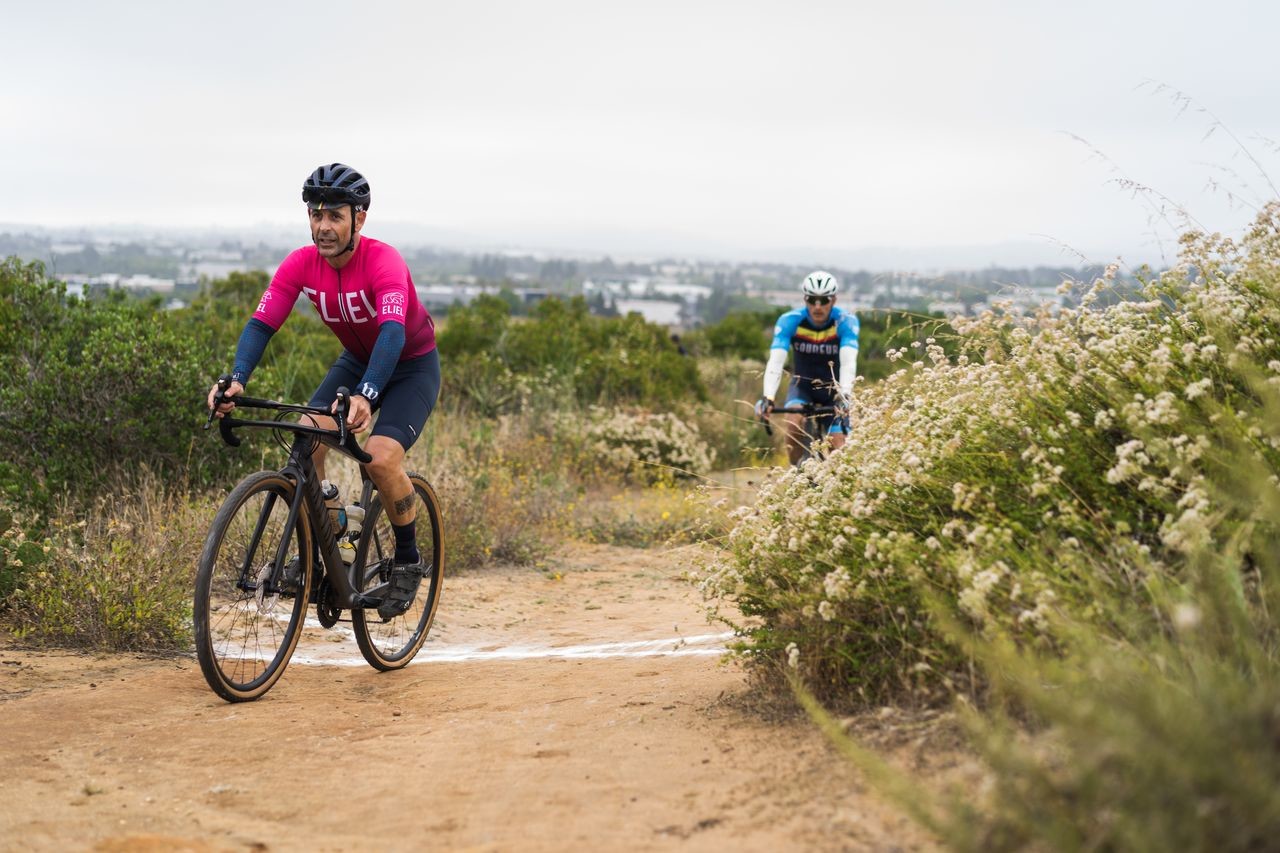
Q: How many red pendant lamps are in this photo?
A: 0